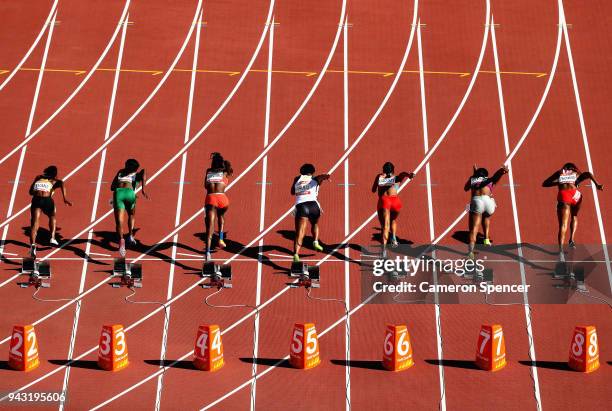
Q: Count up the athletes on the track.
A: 7